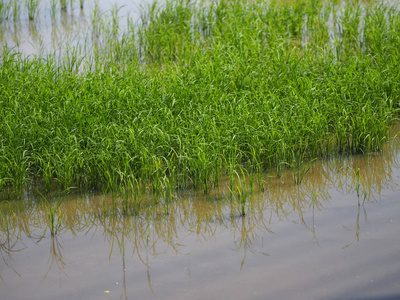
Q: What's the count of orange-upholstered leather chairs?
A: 0